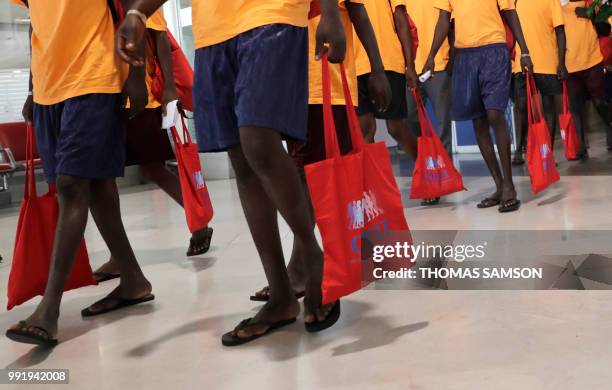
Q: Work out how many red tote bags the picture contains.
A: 6